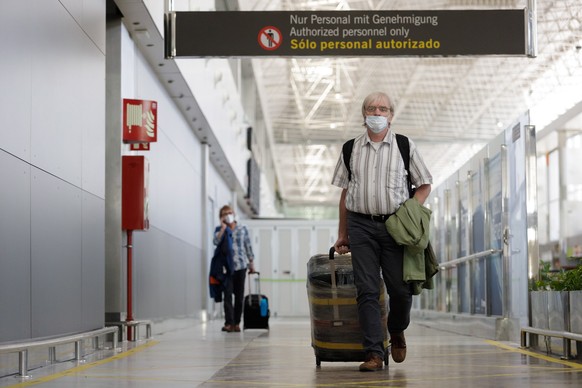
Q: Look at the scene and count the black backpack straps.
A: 2